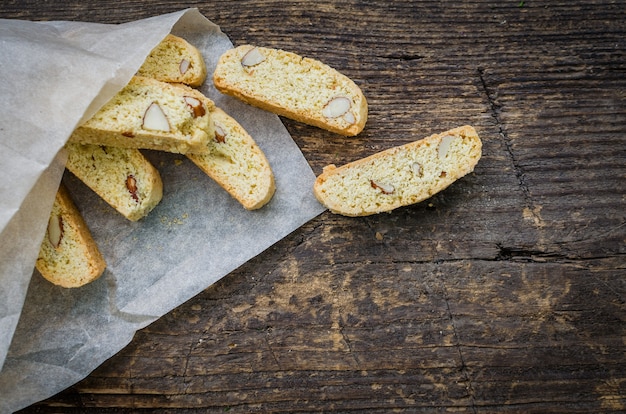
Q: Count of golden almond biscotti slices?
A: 7